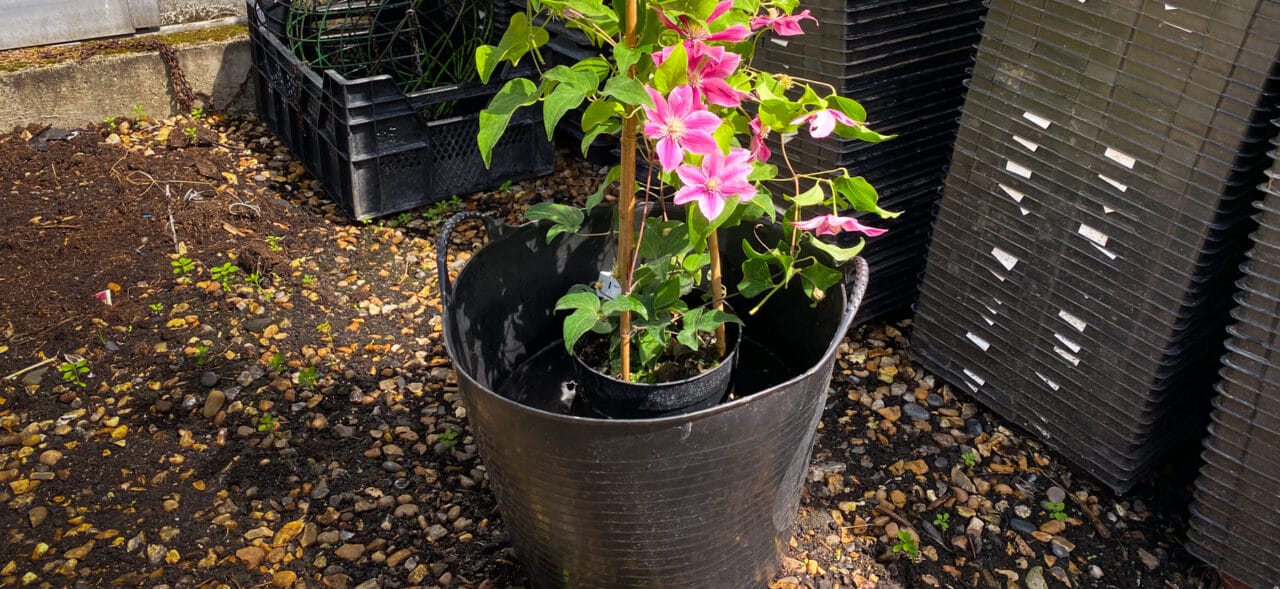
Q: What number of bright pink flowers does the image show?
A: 8